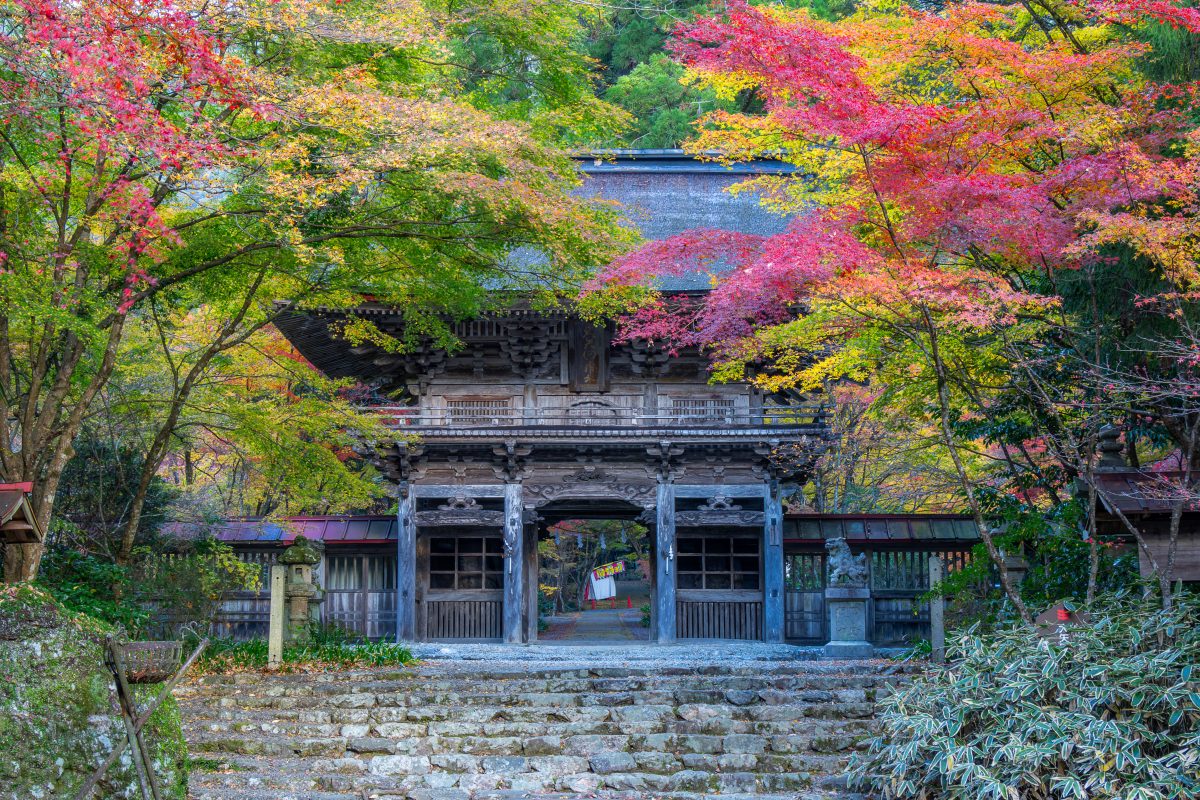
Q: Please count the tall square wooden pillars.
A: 4